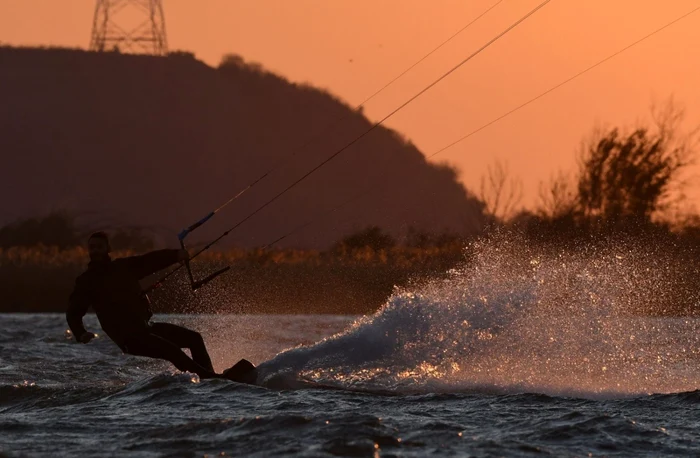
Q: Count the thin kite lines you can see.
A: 3